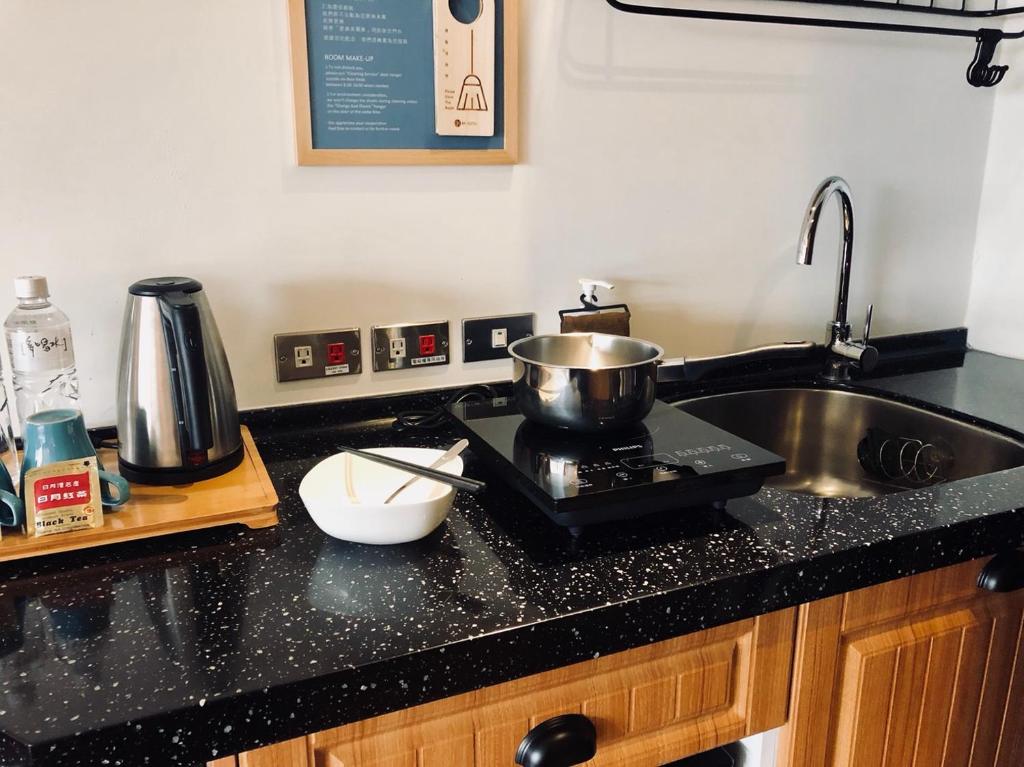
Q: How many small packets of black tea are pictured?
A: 1